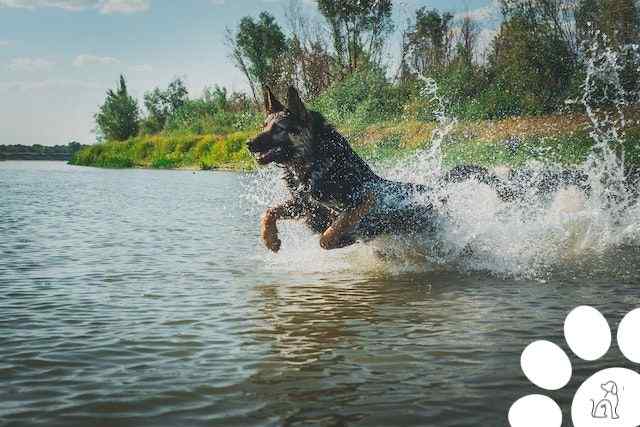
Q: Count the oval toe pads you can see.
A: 4